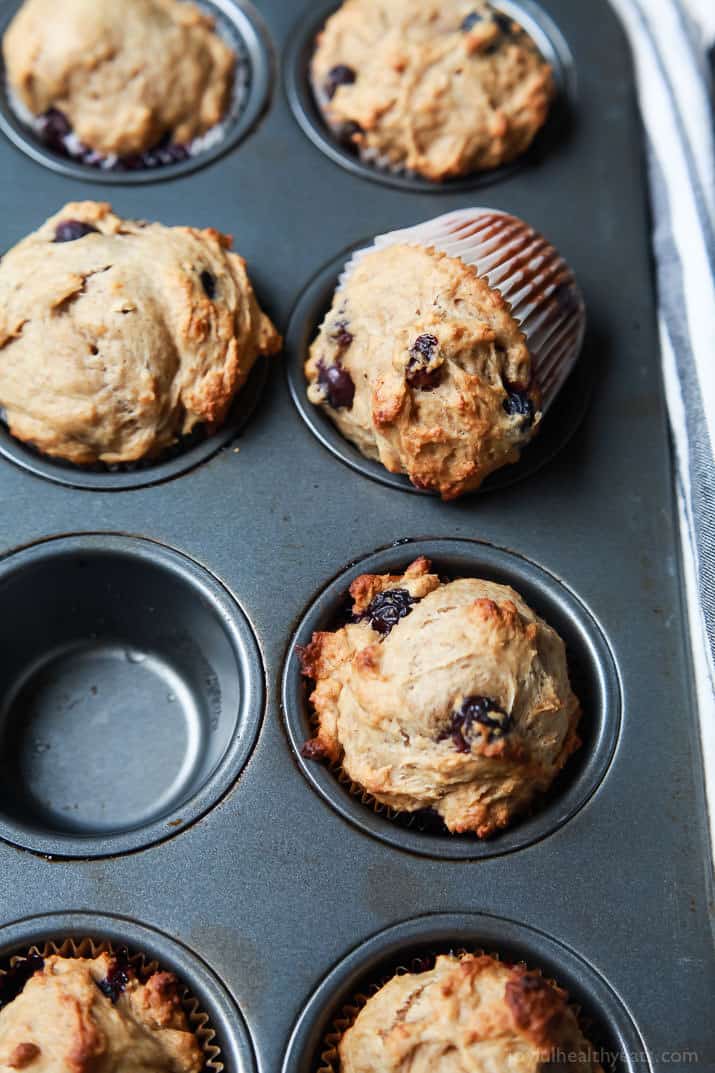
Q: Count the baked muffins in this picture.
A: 7